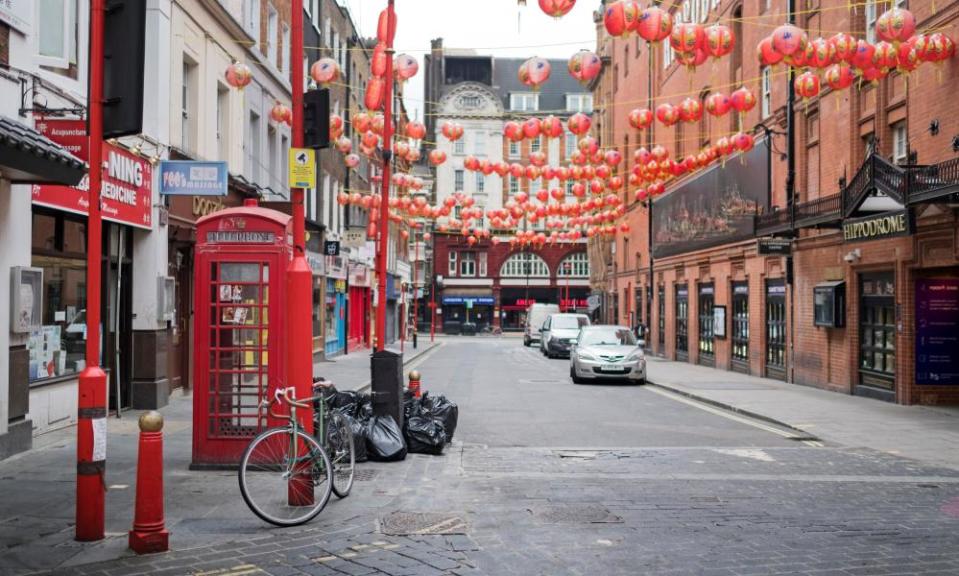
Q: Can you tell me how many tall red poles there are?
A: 3